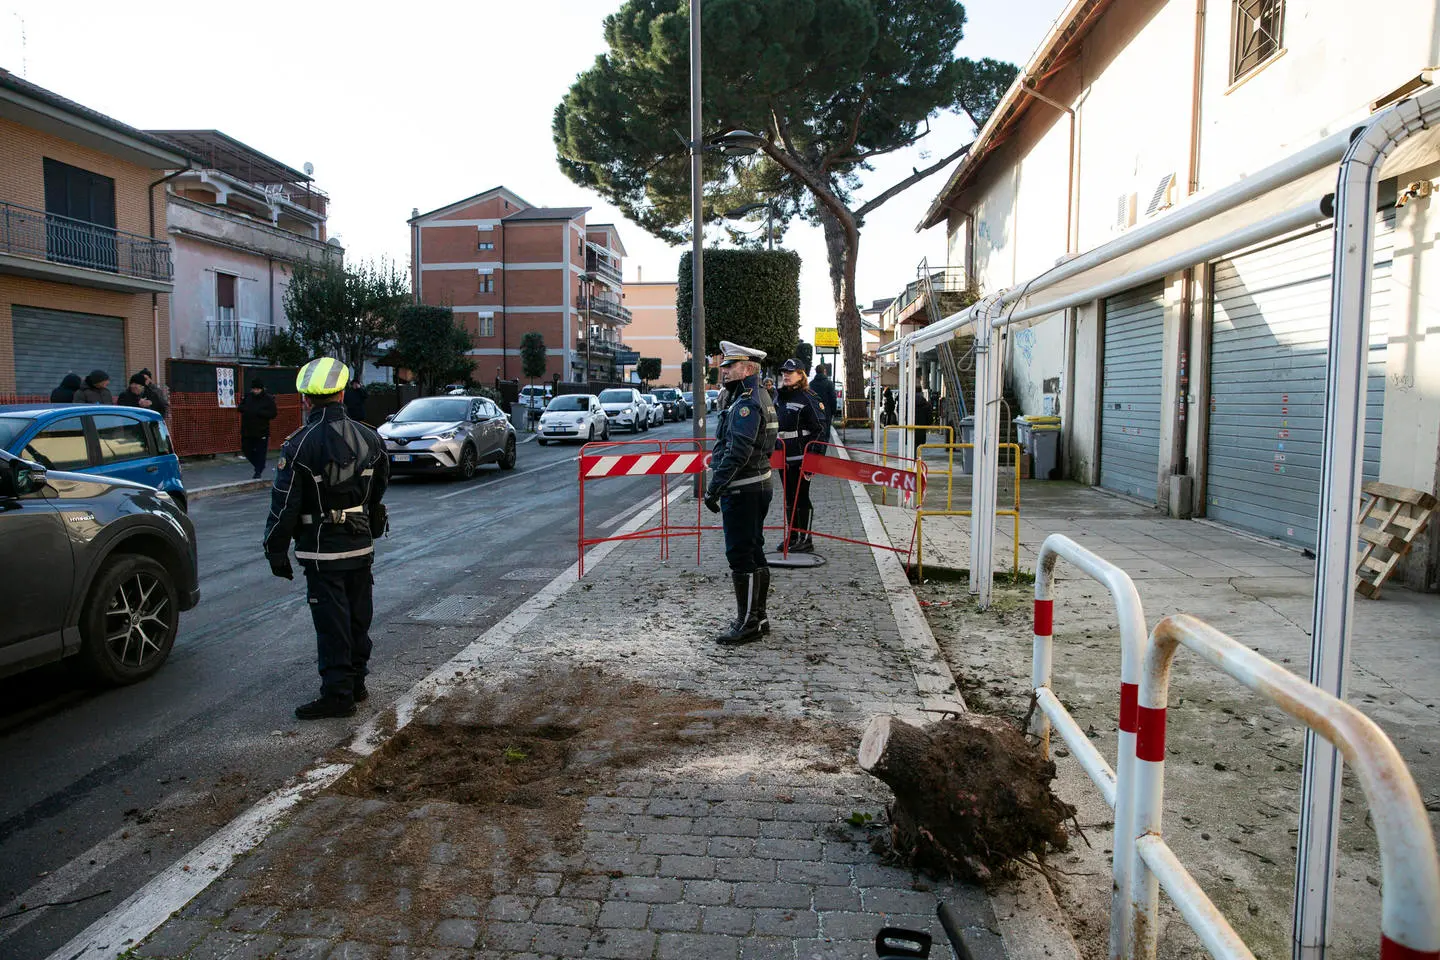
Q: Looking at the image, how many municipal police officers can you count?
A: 3